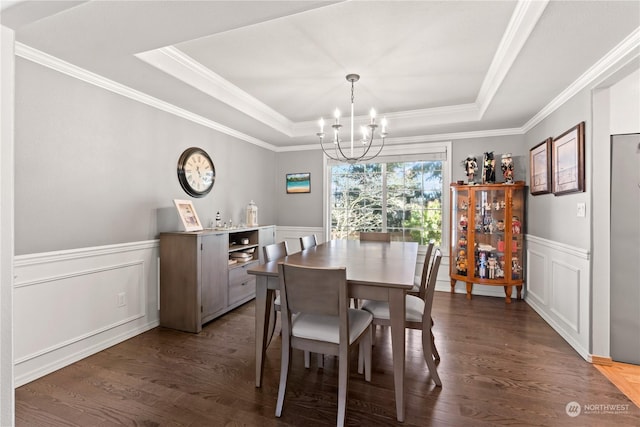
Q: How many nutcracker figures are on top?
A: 3